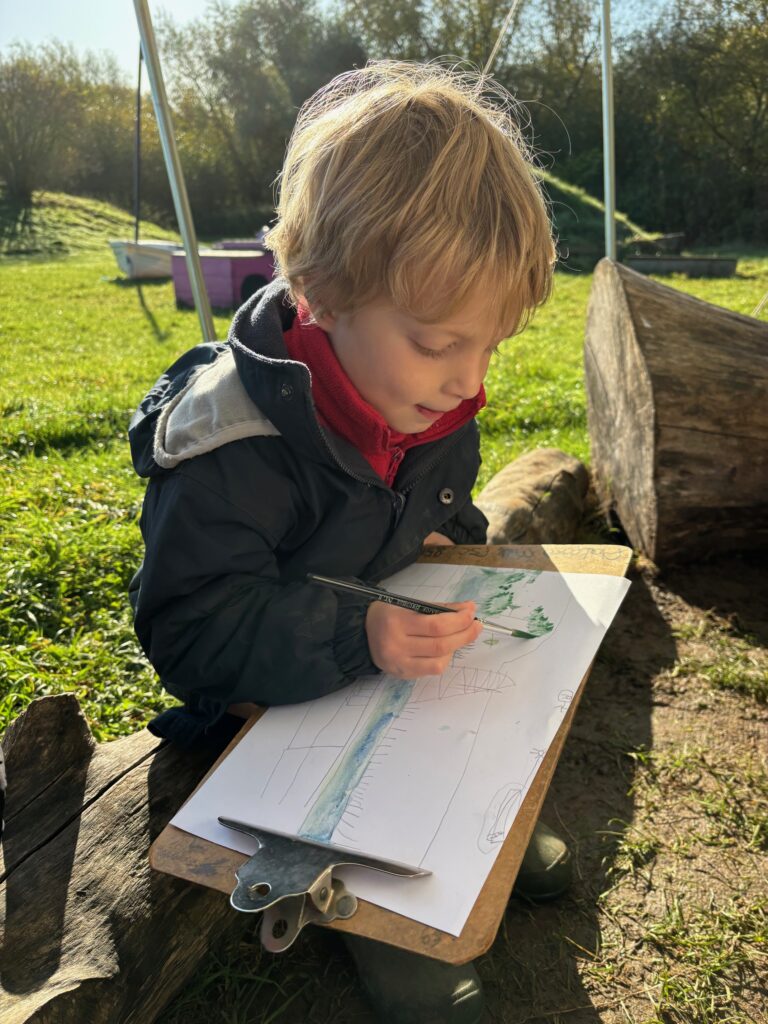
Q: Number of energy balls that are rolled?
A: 0